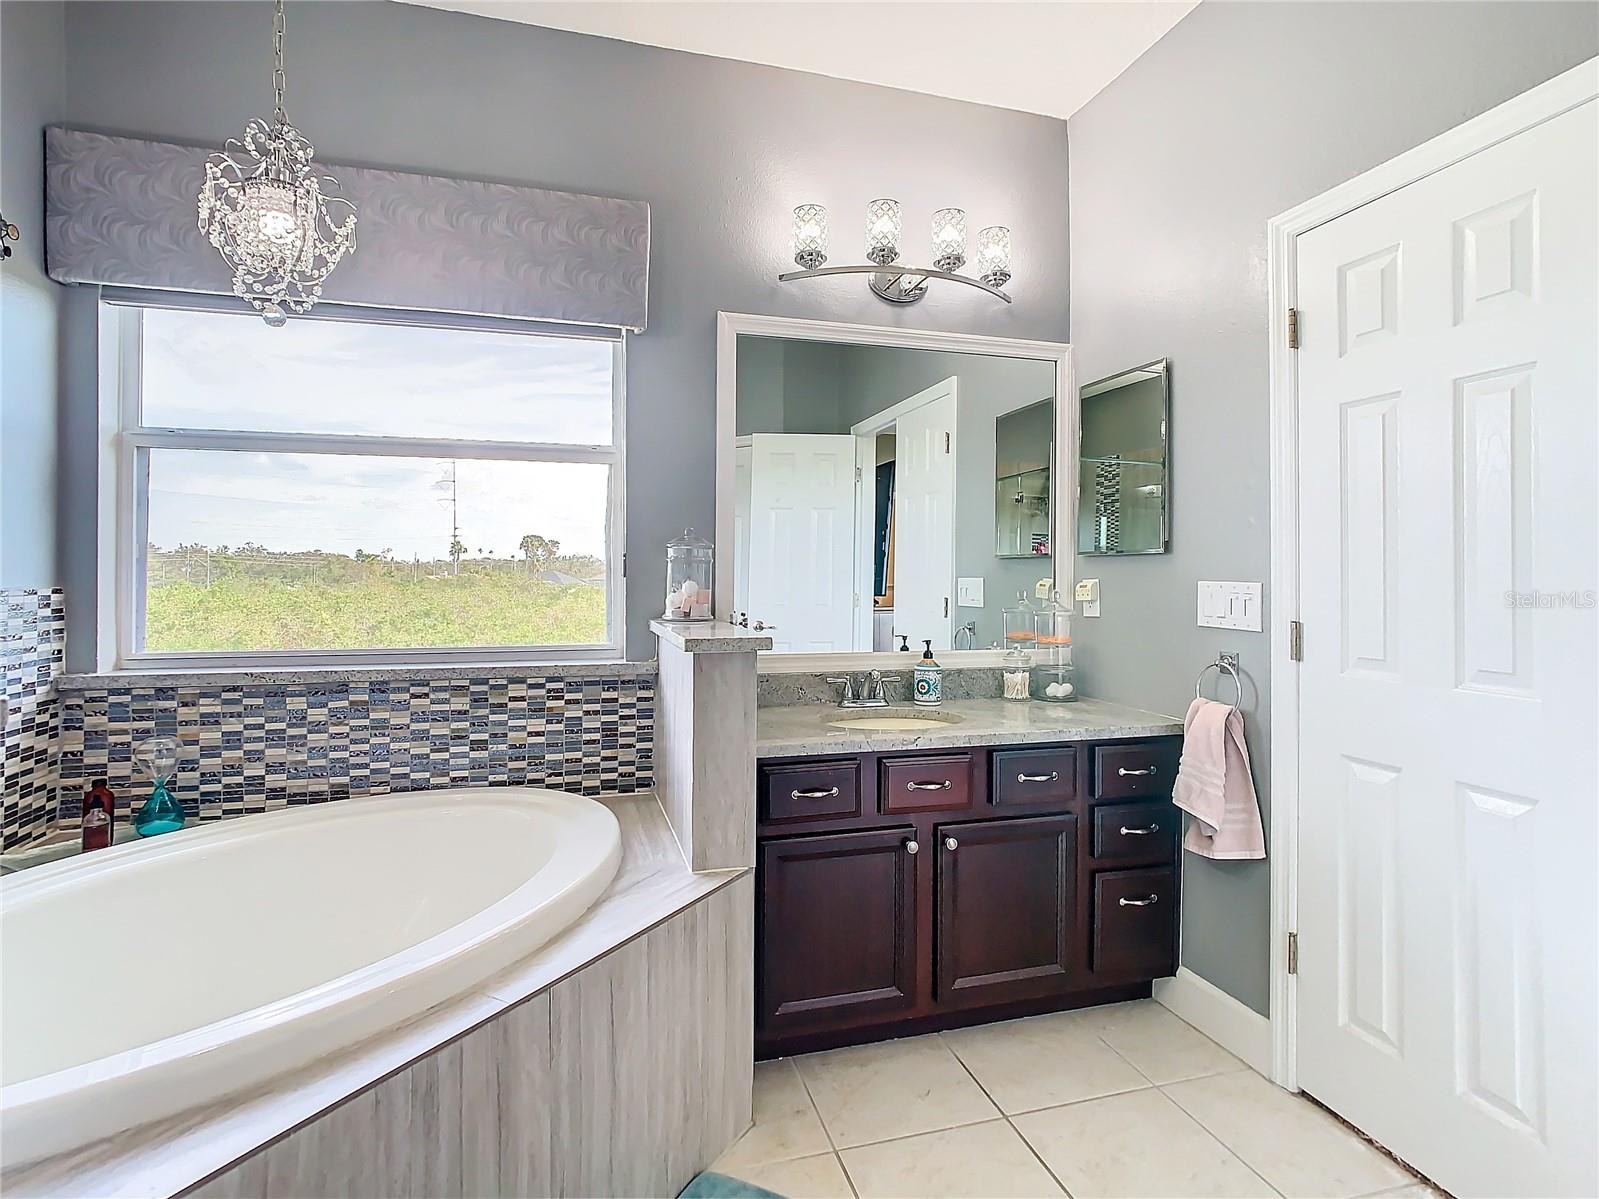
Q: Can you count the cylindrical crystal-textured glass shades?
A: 4